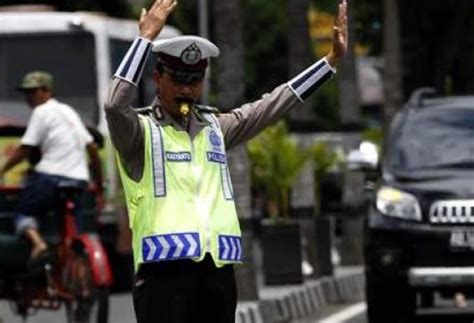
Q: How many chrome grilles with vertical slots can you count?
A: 1